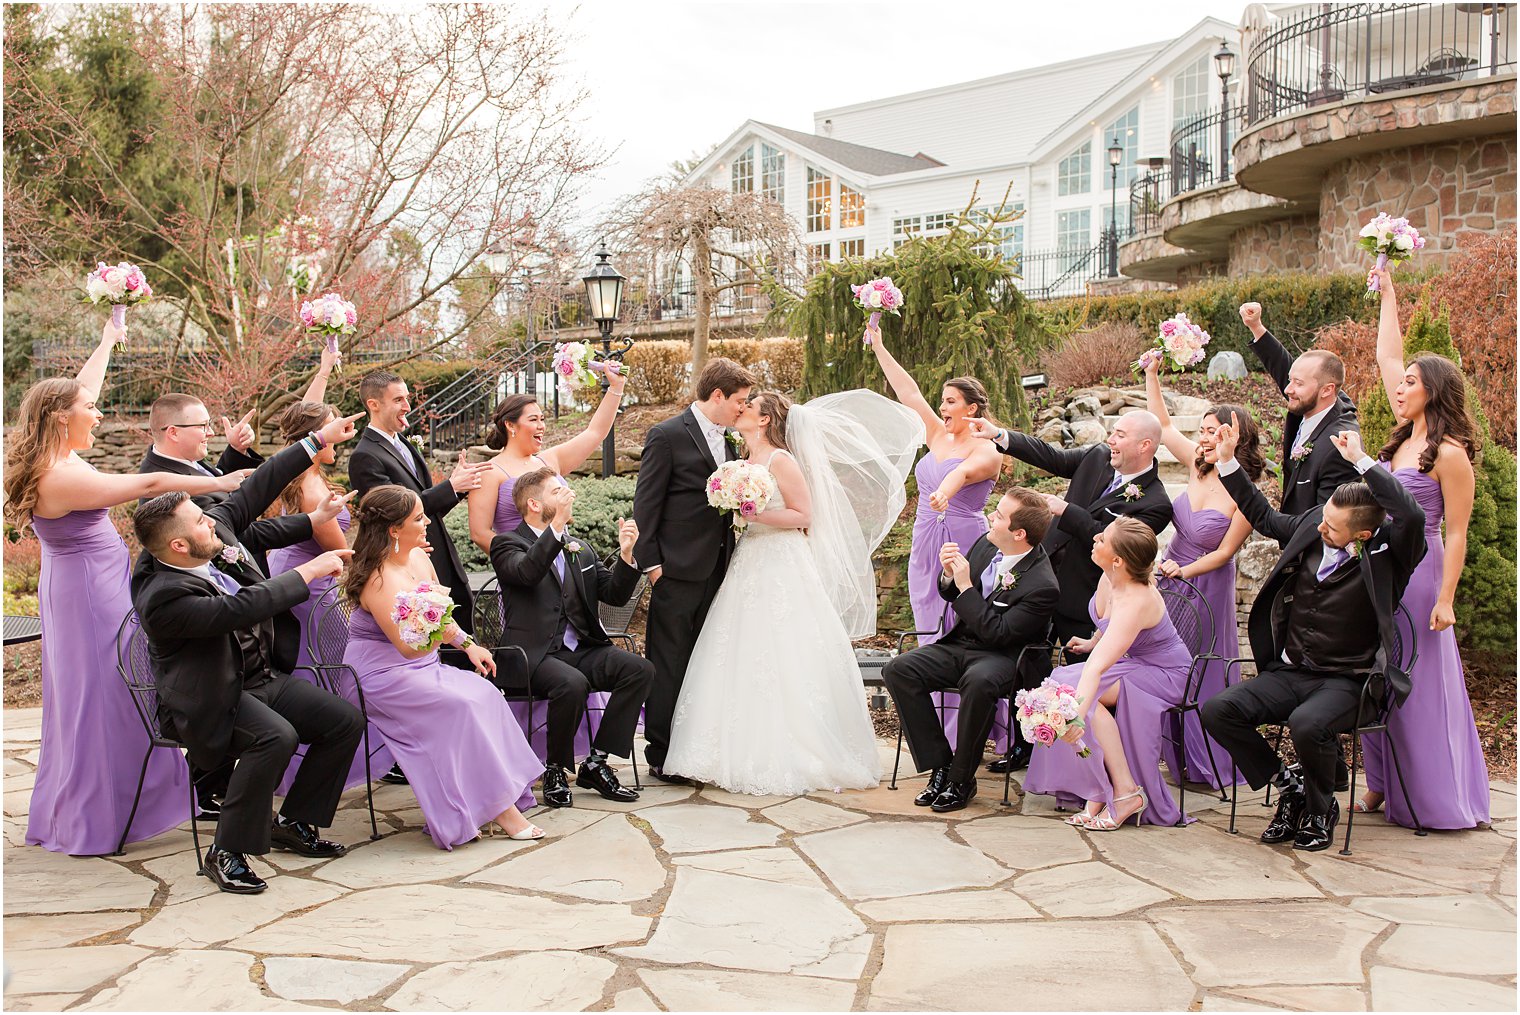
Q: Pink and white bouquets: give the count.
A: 9